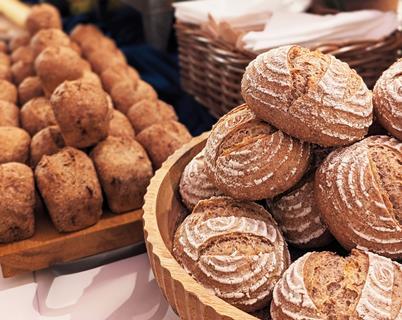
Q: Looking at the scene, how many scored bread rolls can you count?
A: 8